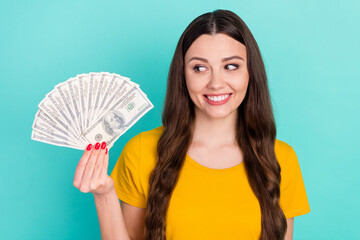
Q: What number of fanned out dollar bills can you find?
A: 13